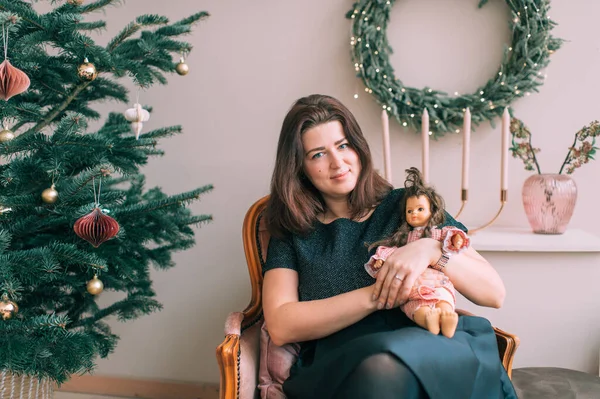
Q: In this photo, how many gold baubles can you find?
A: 6